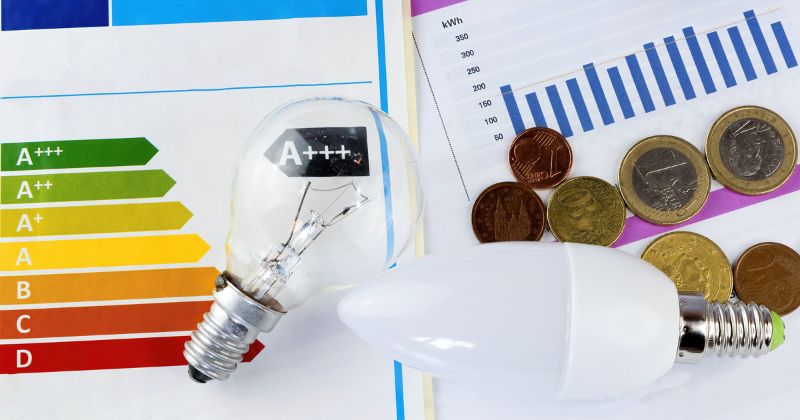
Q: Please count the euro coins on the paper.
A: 7